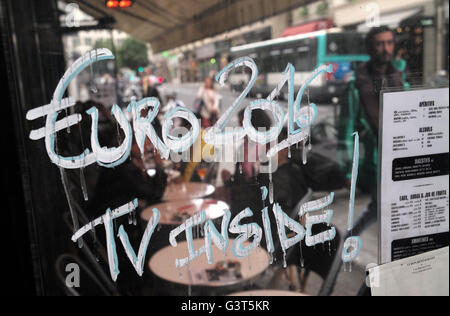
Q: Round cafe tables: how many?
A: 4